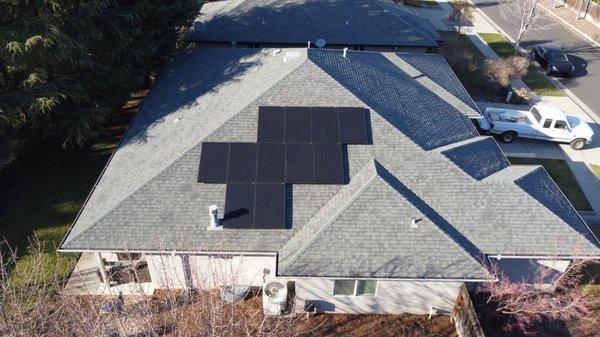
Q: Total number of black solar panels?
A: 11